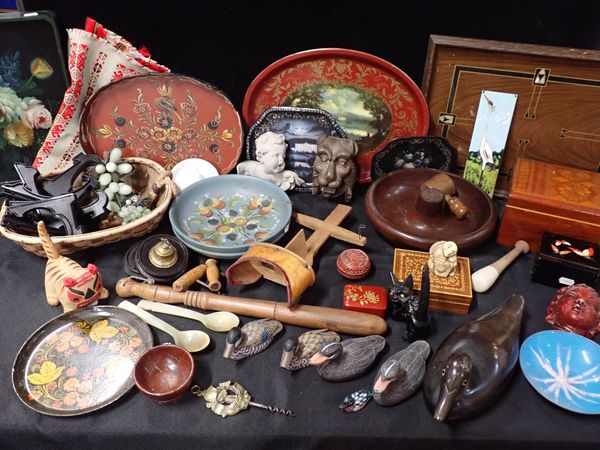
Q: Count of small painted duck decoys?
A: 5